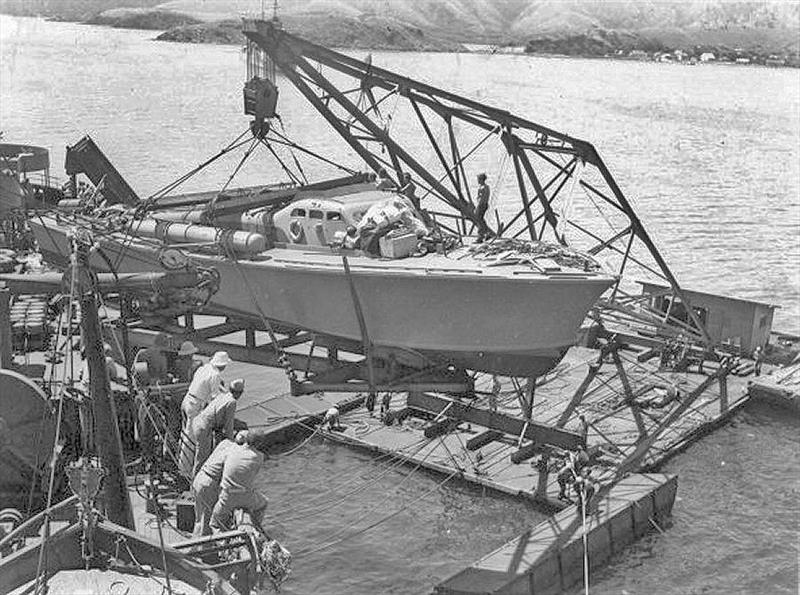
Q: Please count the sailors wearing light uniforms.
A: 4